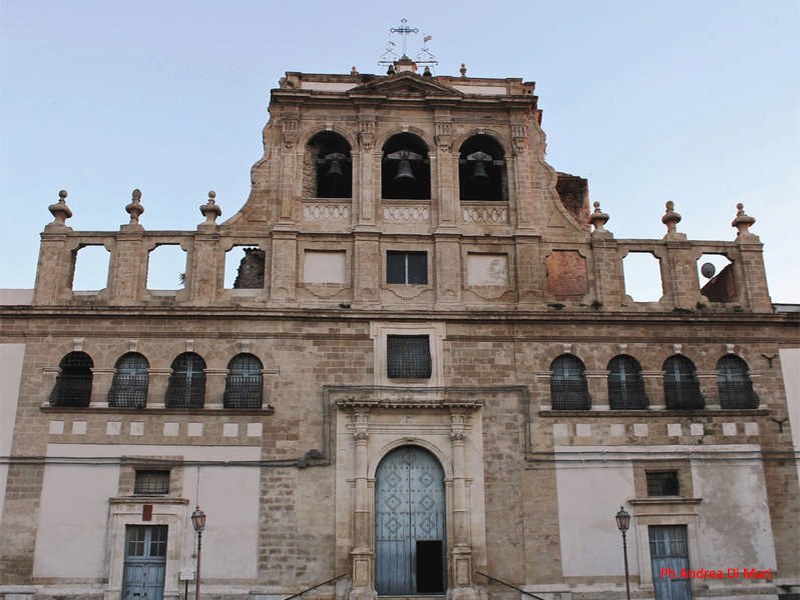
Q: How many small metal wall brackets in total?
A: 2